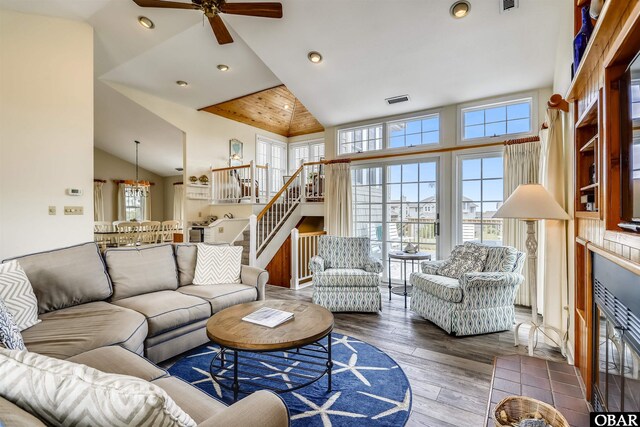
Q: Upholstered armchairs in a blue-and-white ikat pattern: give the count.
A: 2